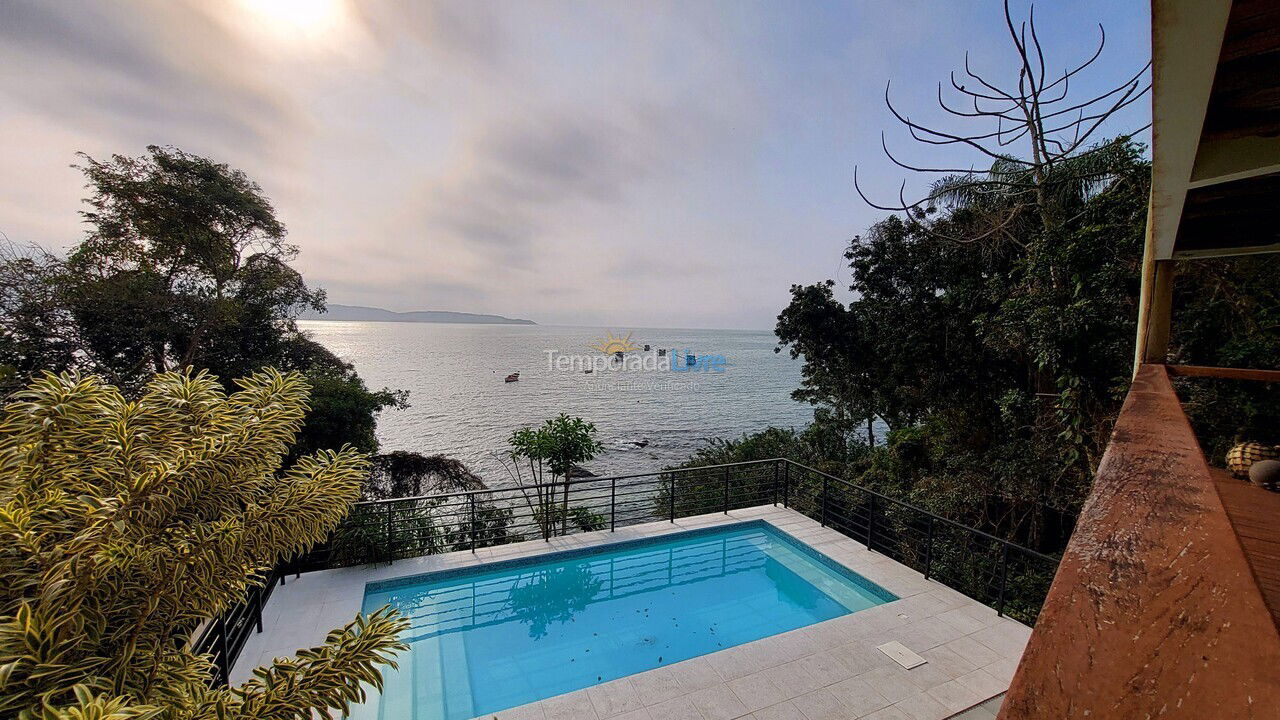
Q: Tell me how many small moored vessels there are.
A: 6